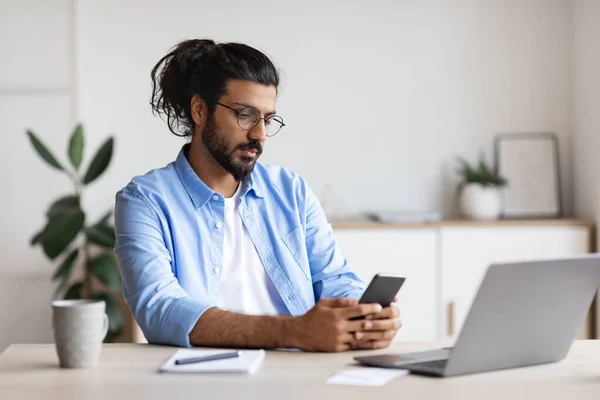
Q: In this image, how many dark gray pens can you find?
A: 1